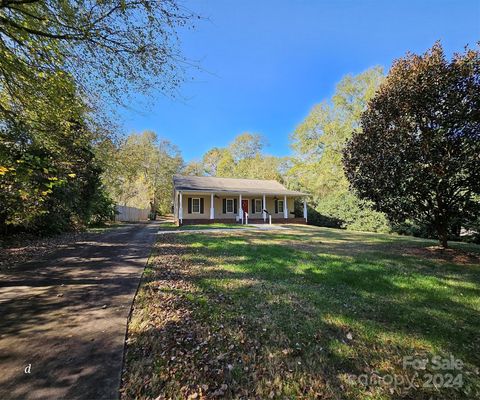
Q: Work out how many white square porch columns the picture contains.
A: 6